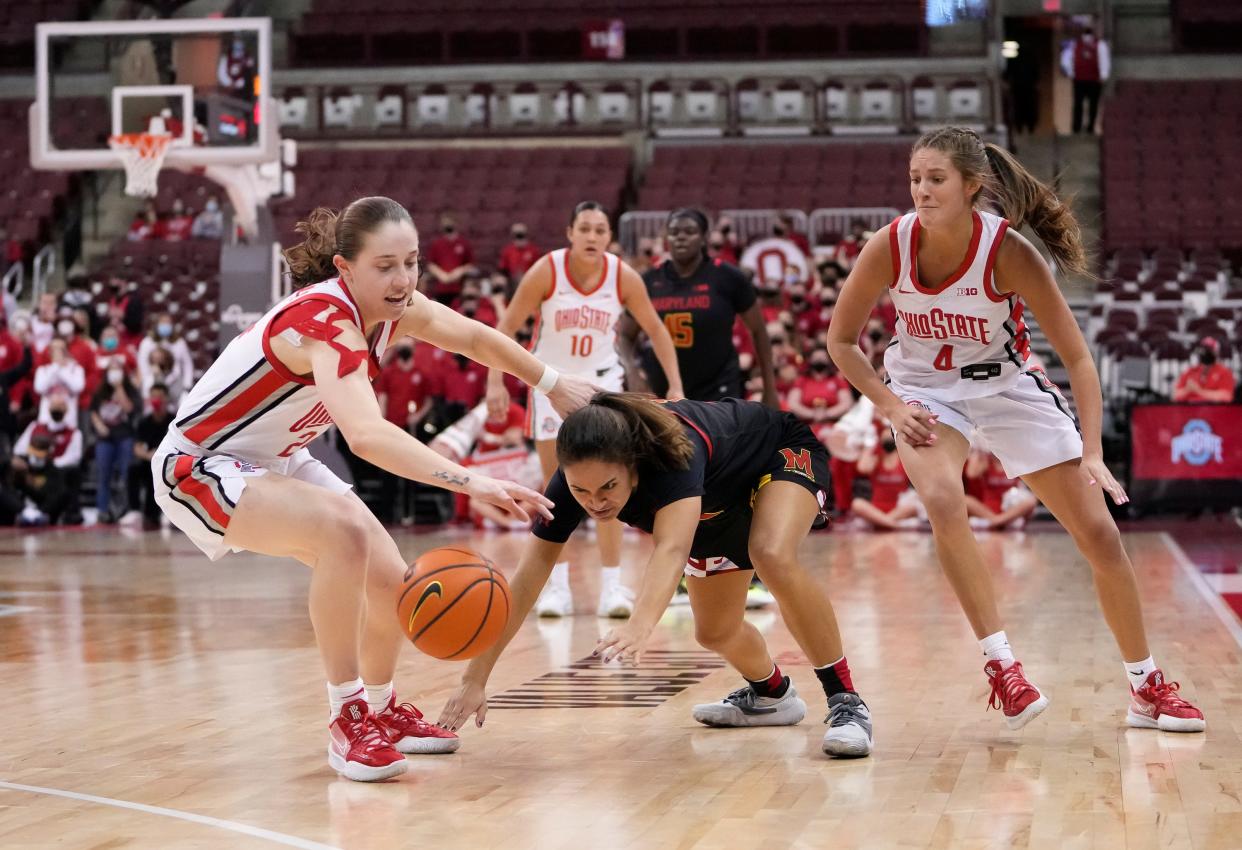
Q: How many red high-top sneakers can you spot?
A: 4